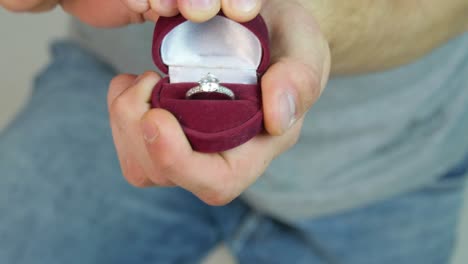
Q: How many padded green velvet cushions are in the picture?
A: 0